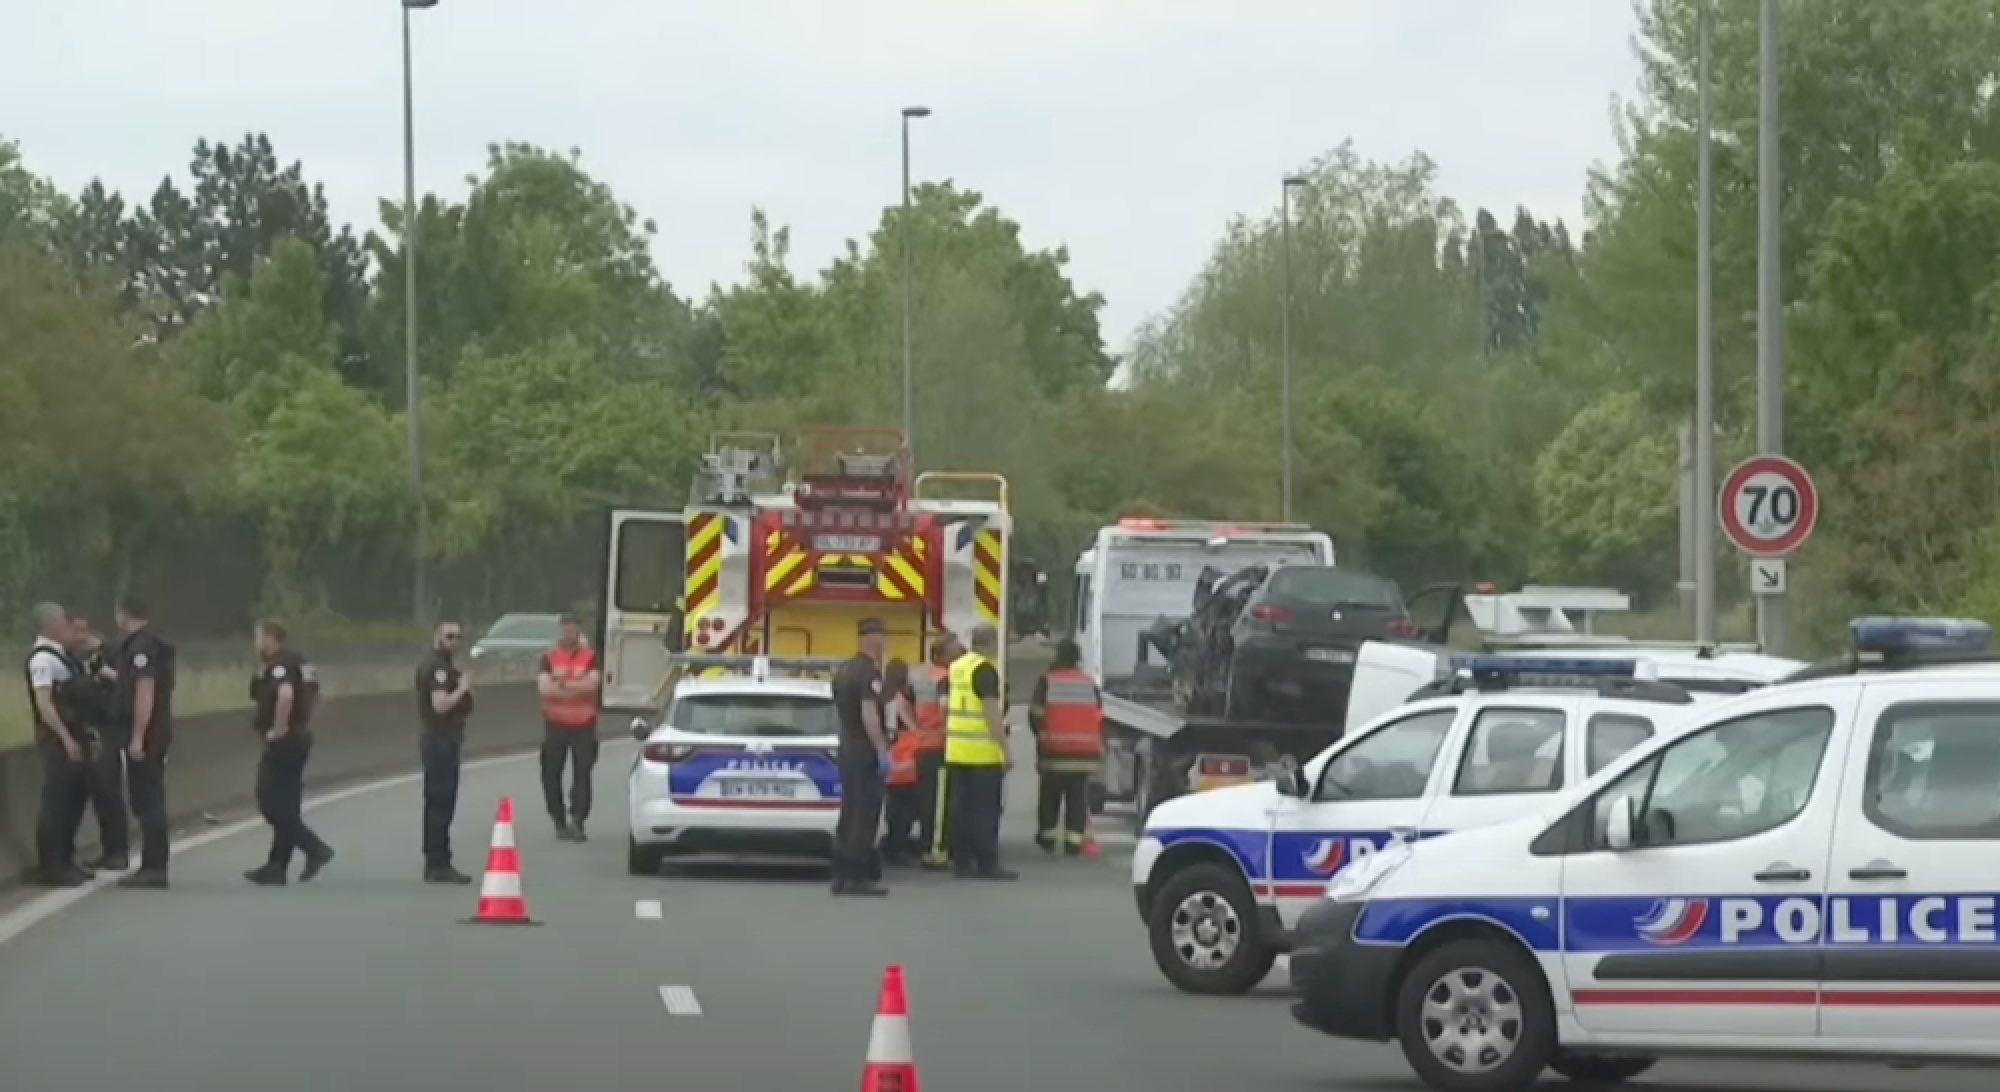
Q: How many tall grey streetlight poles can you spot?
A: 5